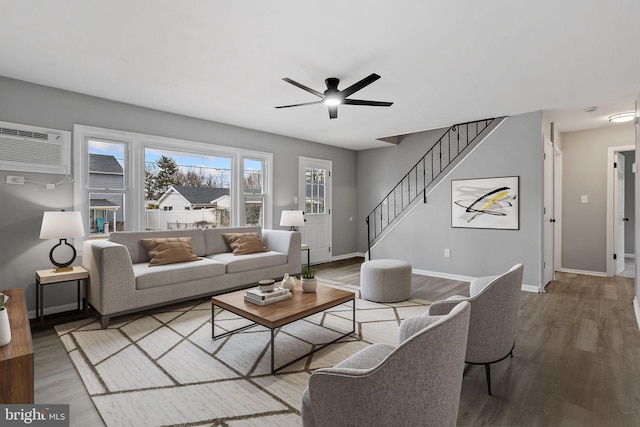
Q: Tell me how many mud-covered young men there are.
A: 0